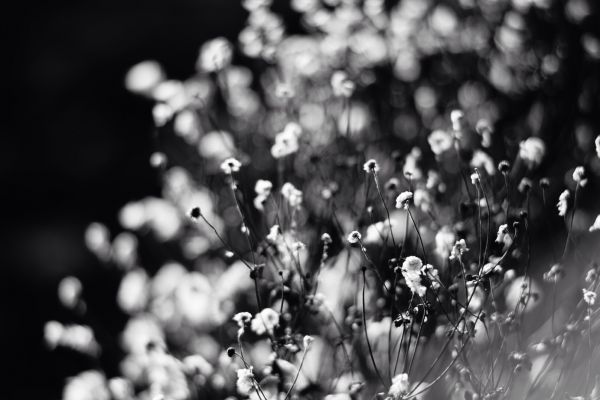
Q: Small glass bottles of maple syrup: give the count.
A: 0